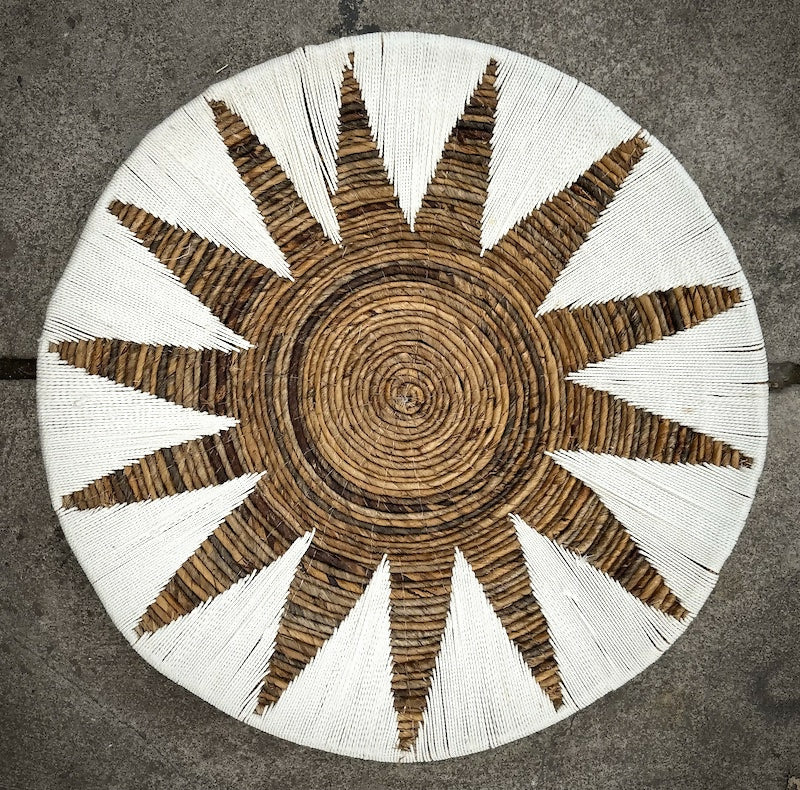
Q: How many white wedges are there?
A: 14